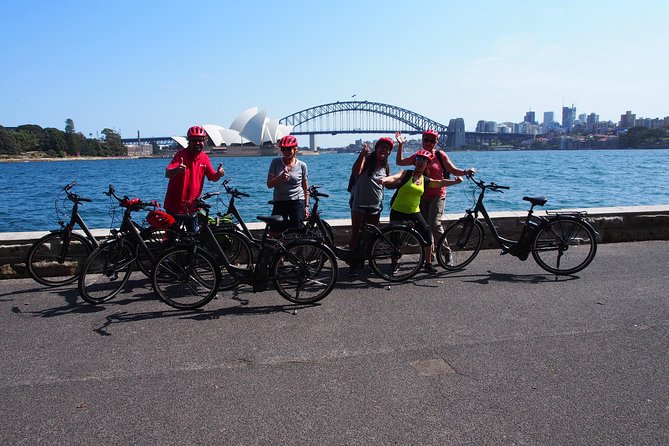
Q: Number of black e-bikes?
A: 6